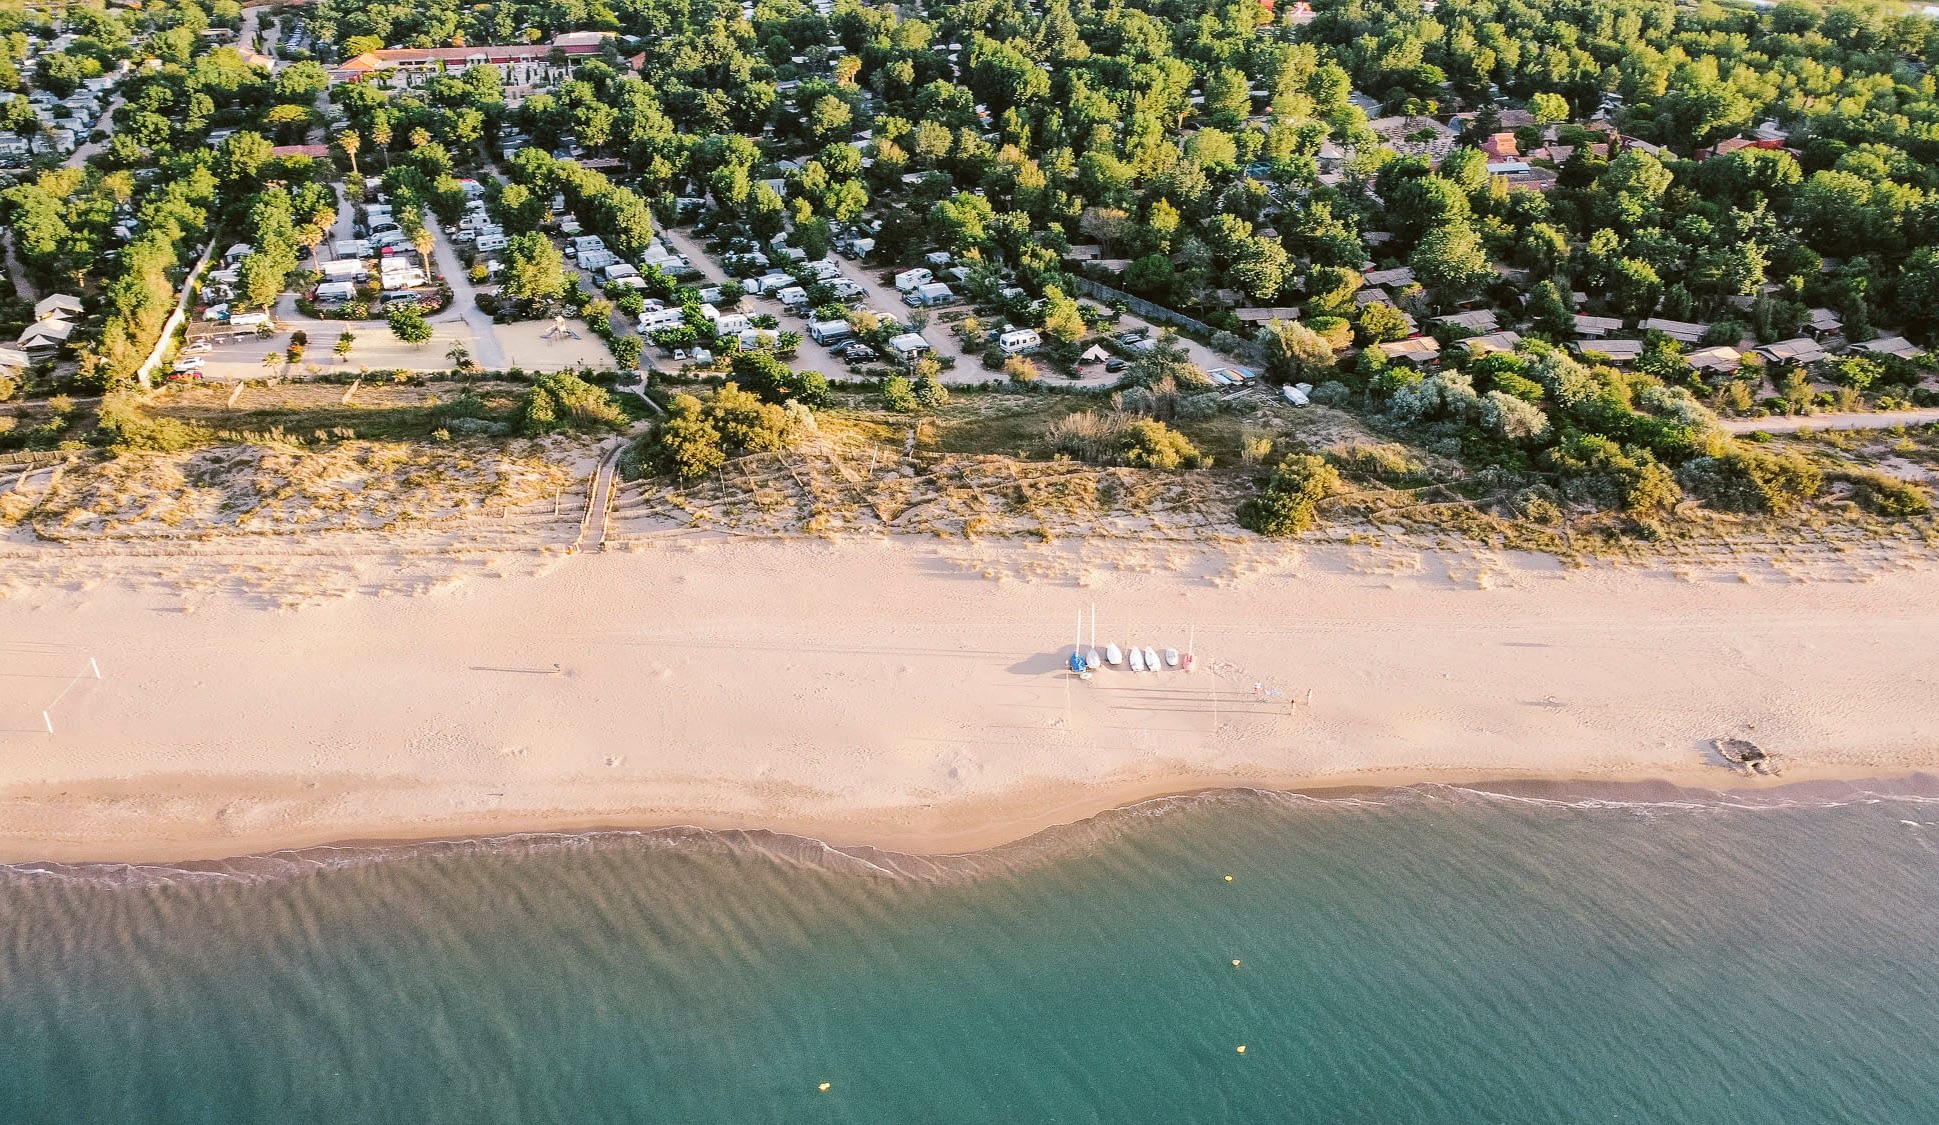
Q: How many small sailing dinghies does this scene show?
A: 7